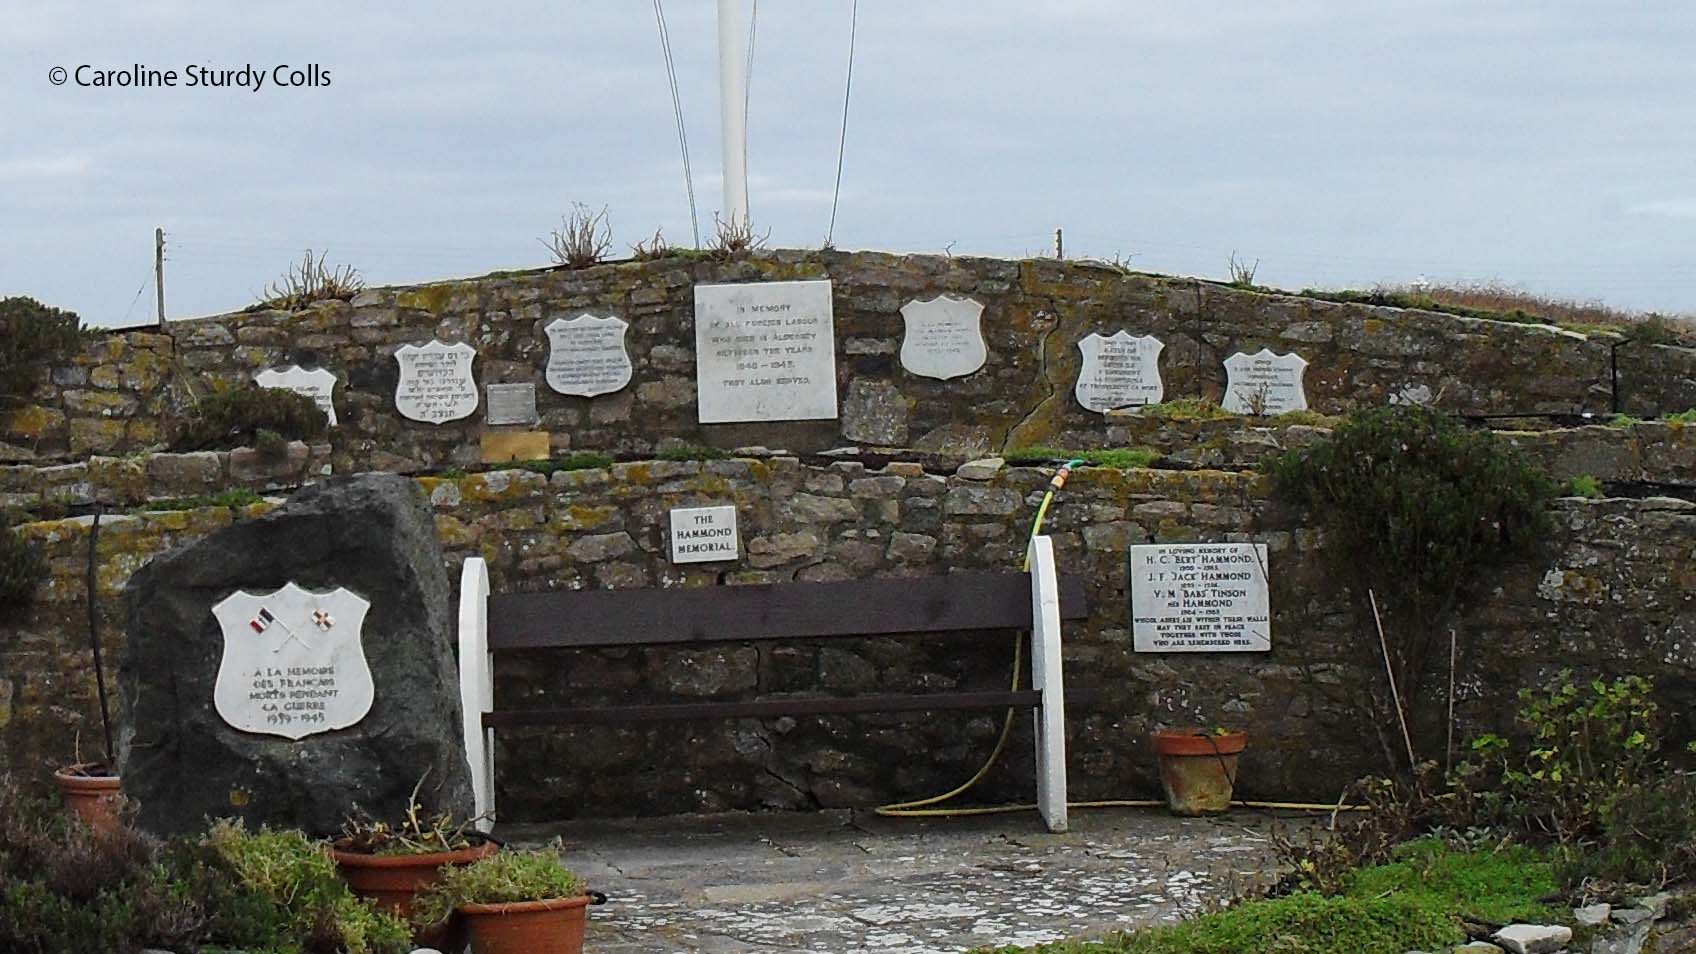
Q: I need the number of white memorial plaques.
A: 10